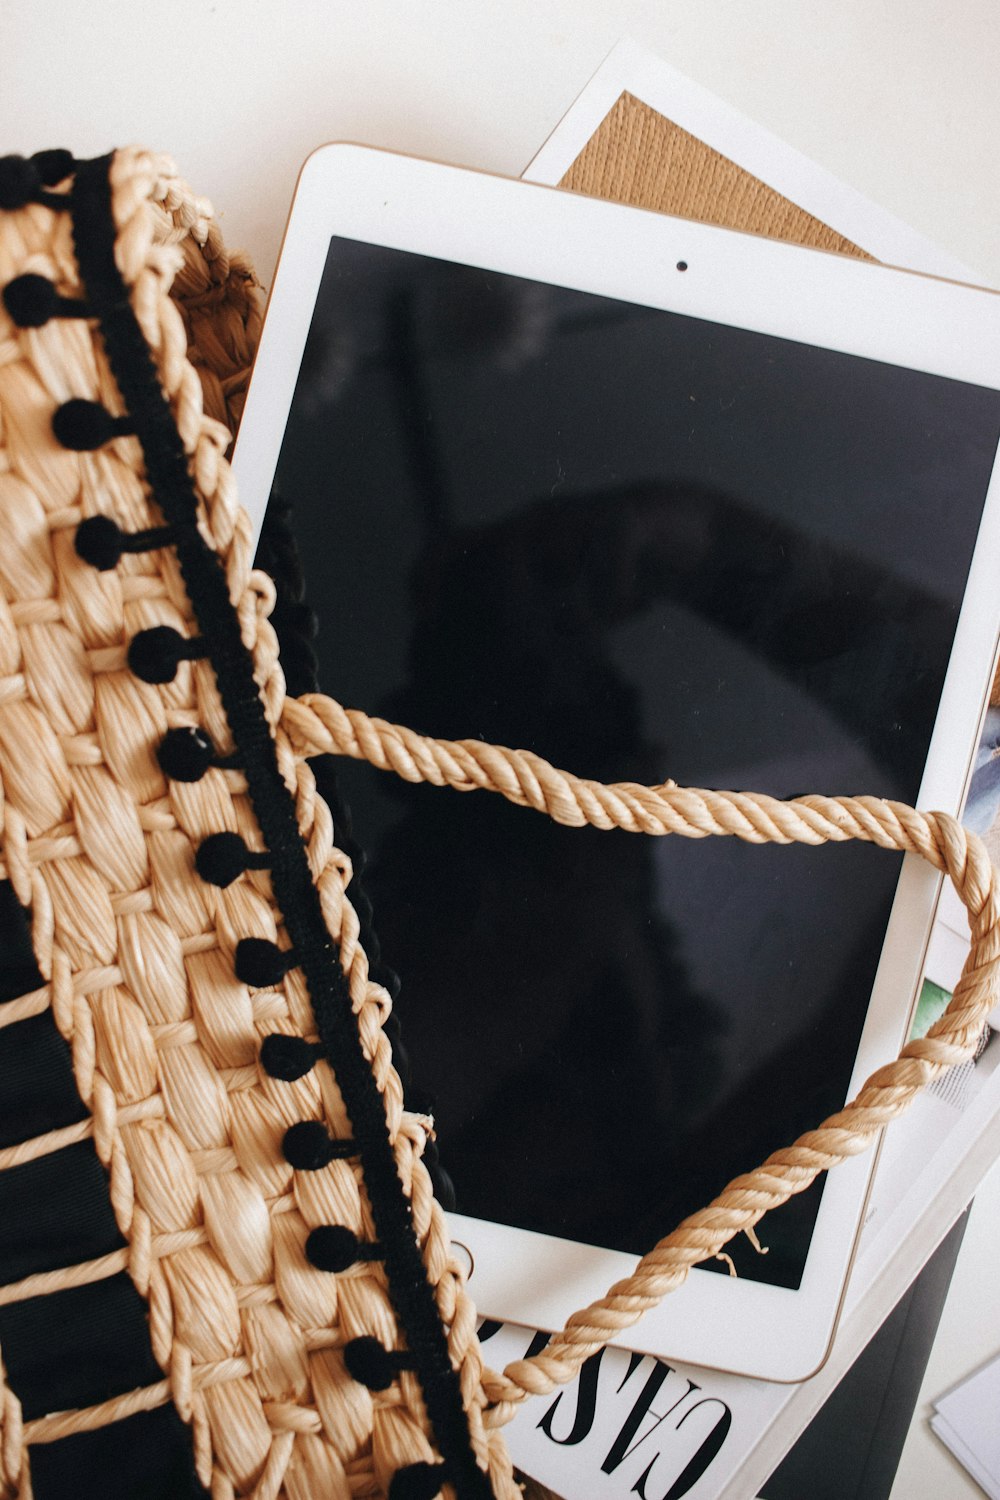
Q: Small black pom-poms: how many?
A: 14